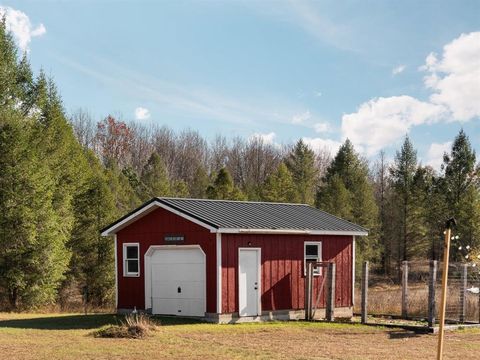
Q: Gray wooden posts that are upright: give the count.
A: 6